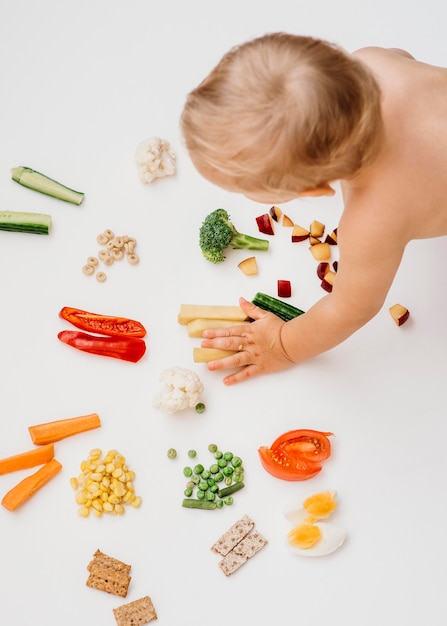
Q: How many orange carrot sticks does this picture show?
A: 3